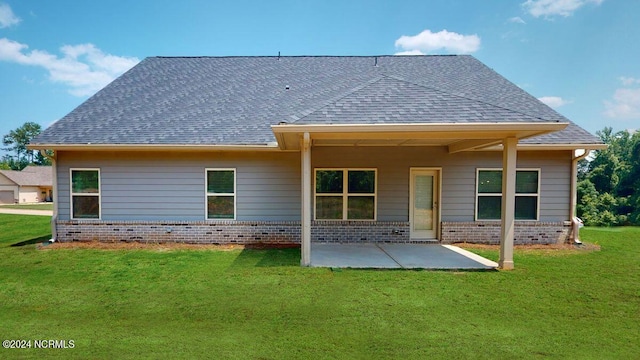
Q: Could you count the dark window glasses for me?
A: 12